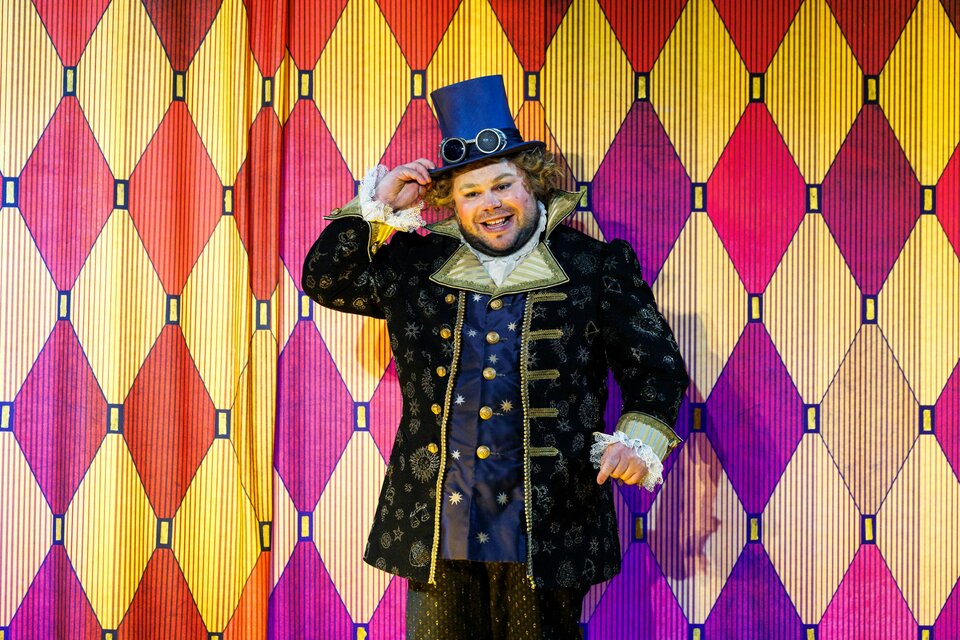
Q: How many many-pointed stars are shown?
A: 10